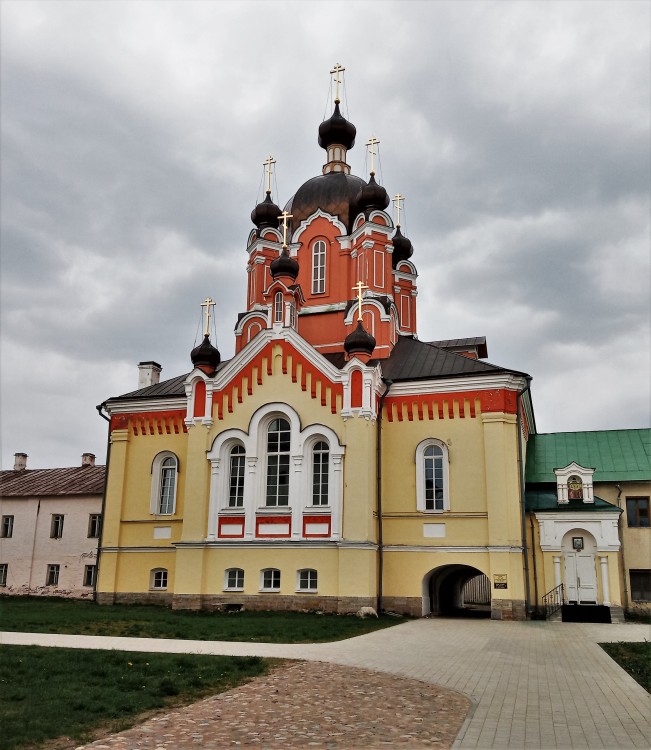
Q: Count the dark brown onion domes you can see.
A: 7